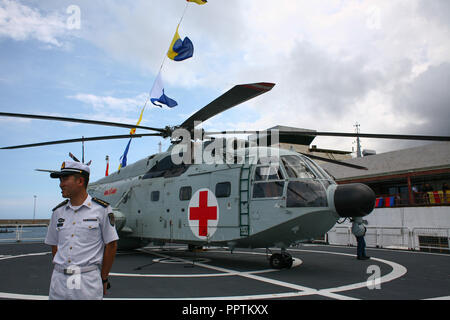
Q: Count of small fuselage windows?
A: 3